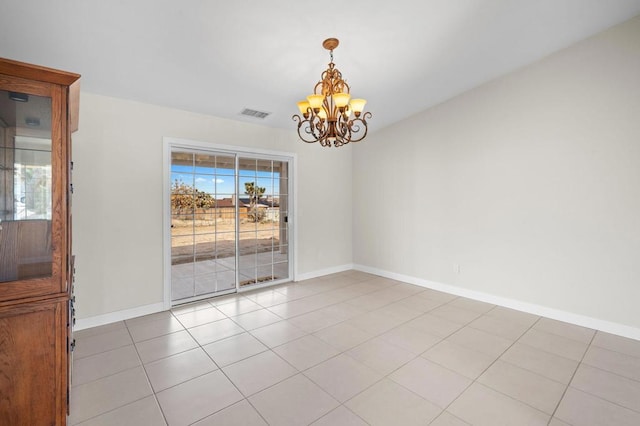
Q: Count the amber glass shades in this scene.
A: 6